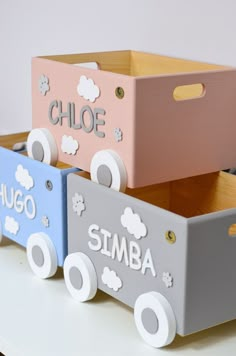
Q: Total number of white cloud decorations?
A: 6